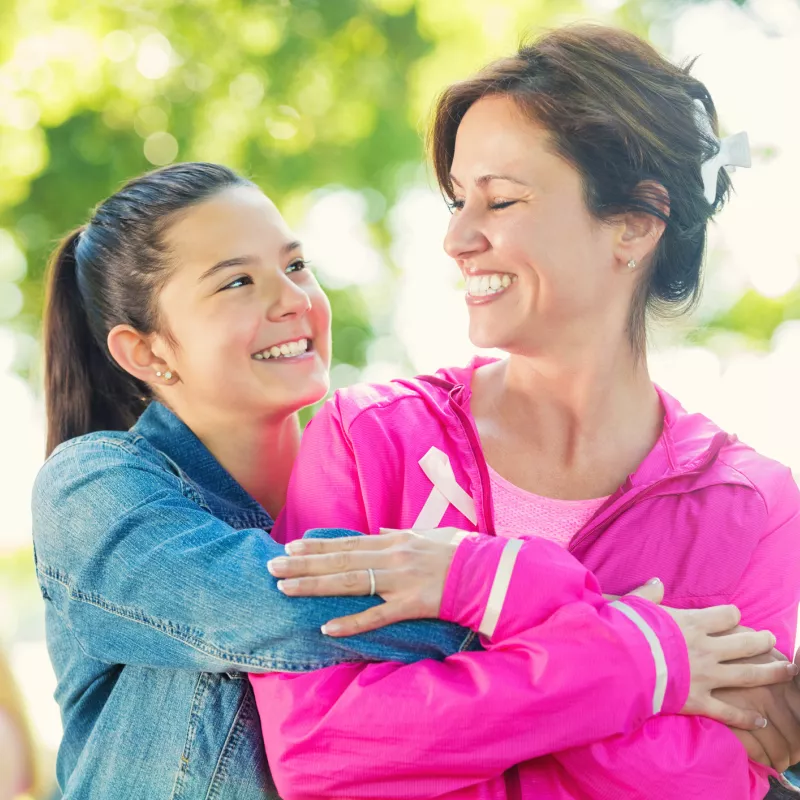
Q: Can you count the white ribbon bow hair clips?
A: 1